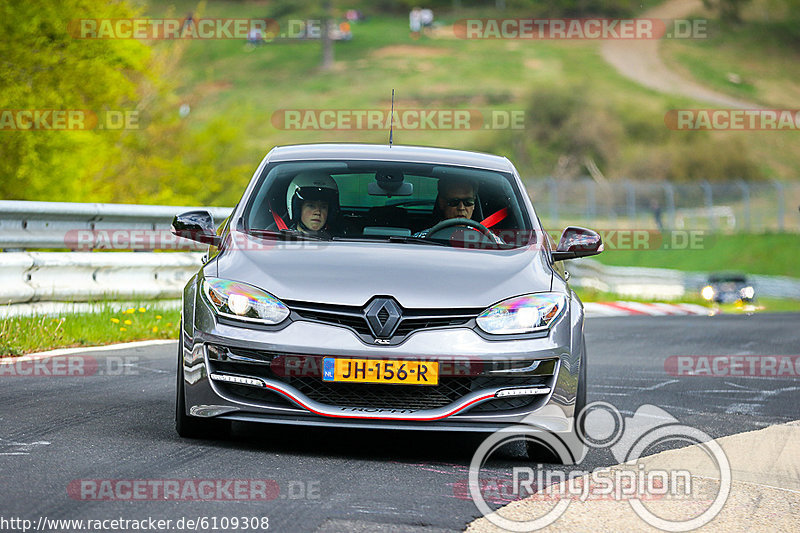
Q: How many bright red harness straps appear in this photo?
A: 2